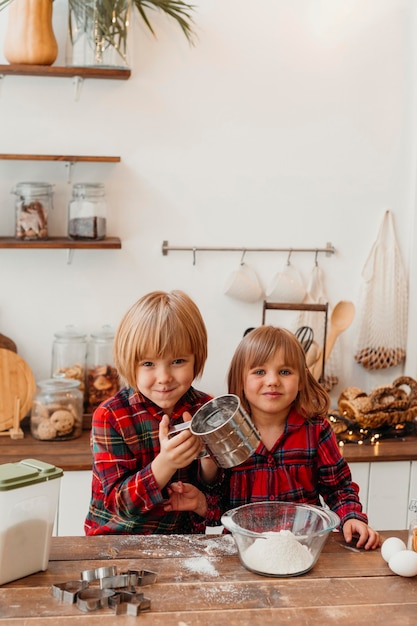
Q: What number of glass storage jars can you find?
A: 5